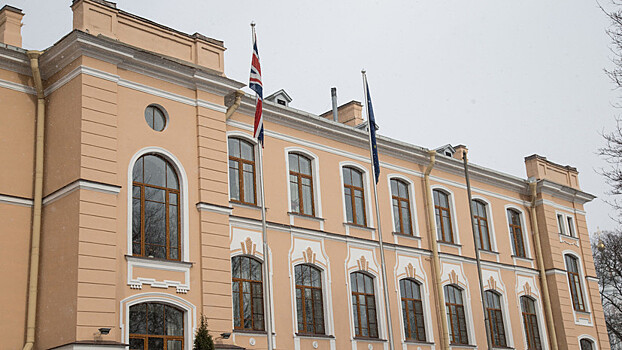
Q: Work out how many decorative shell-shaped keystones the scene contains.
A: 7